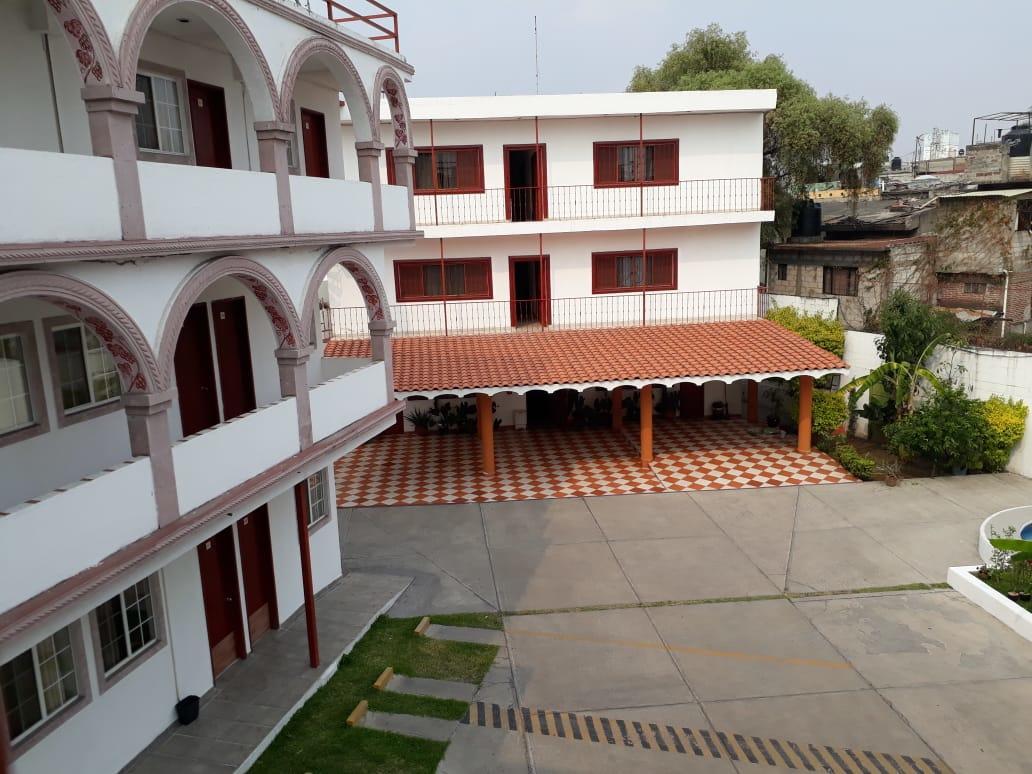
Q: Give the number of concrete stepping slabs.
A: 3